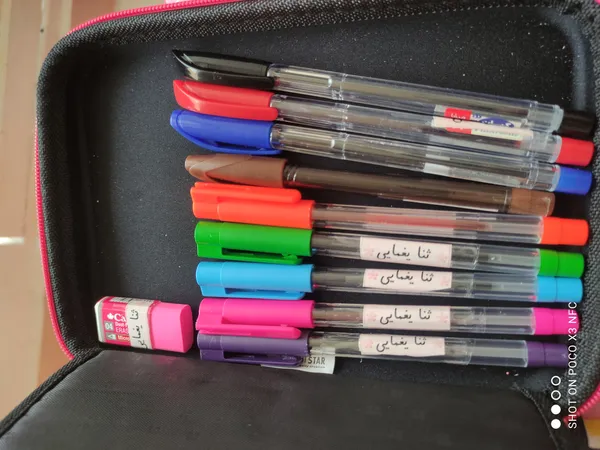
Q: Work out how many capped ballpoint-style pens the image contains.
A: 9